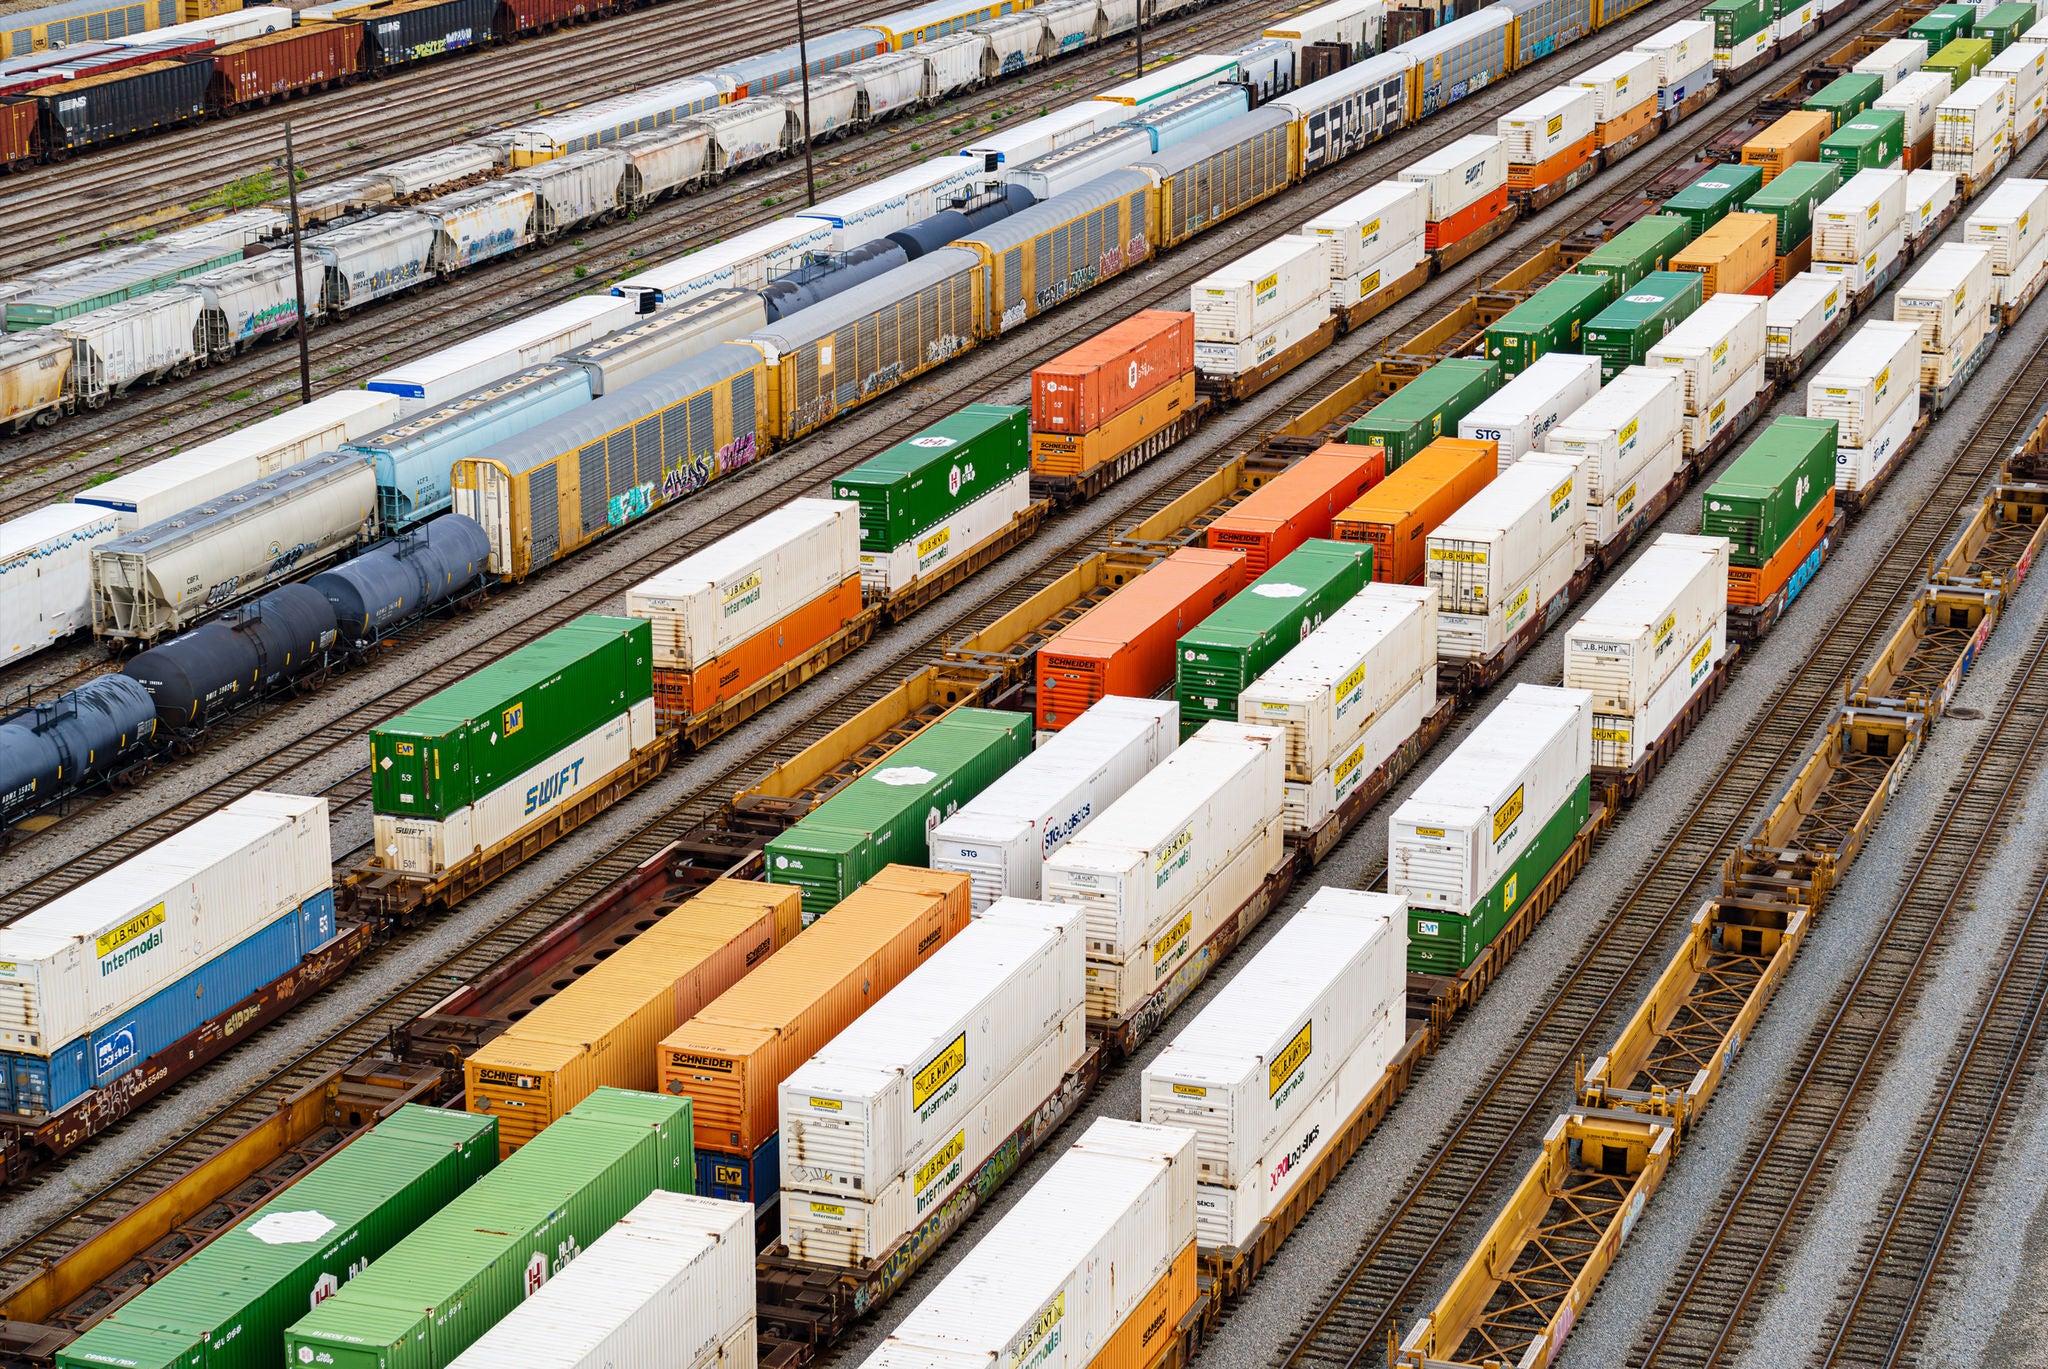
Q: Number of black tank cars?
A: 5